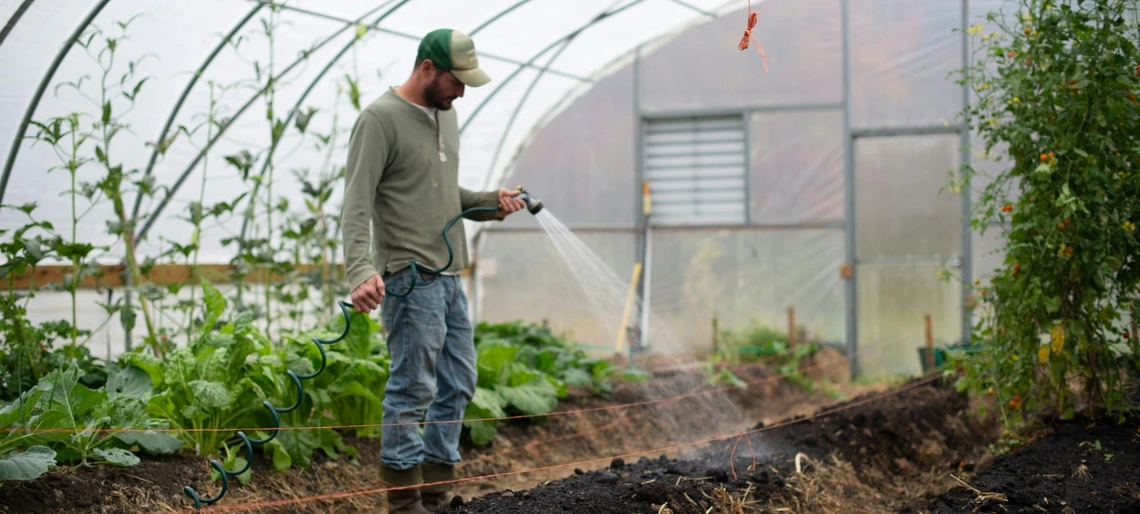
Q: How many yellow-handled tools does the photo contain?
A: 2